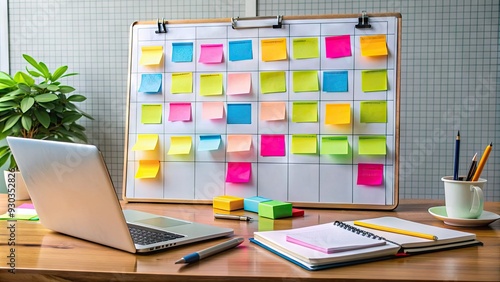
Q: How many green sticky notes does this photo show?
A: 12